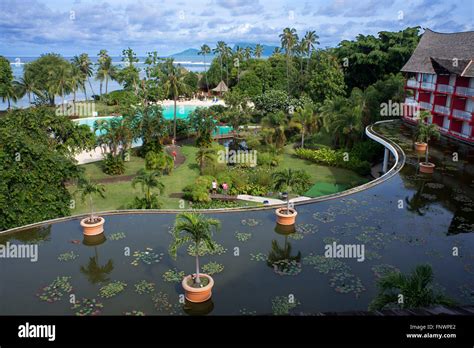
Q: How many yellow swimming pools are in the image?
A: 0